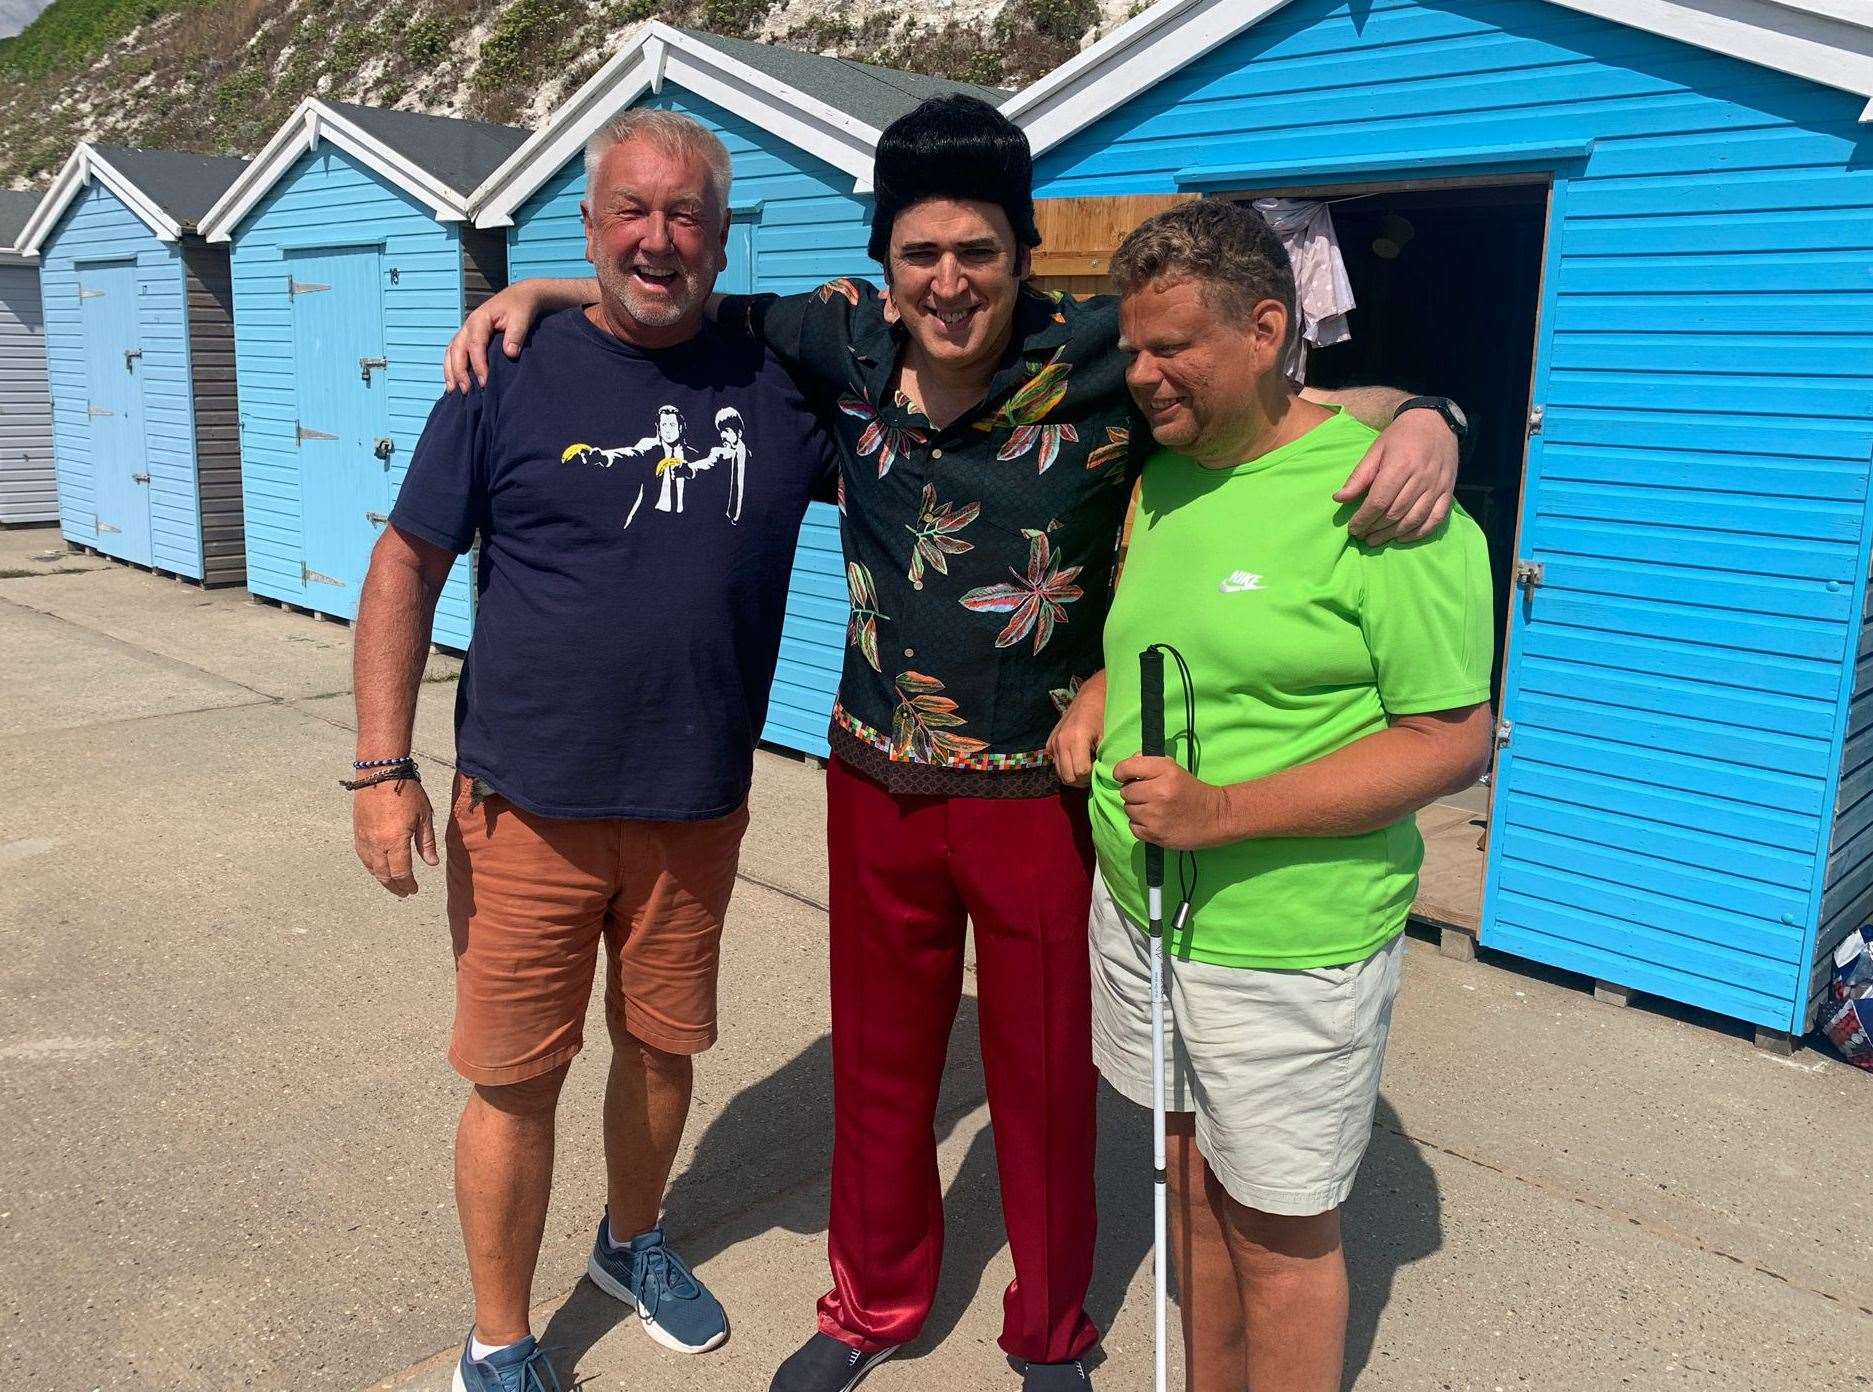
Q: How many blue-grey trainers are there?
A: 2